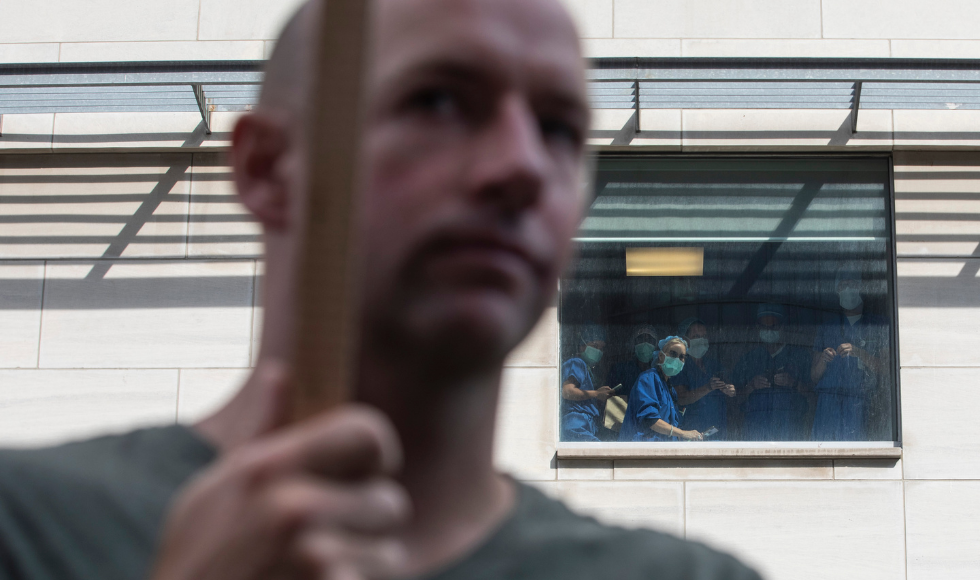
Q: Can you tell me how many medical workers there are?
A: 6